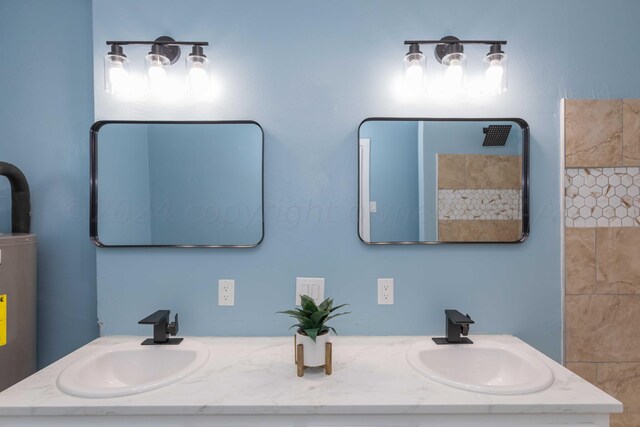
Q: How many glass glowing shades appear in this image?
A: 6